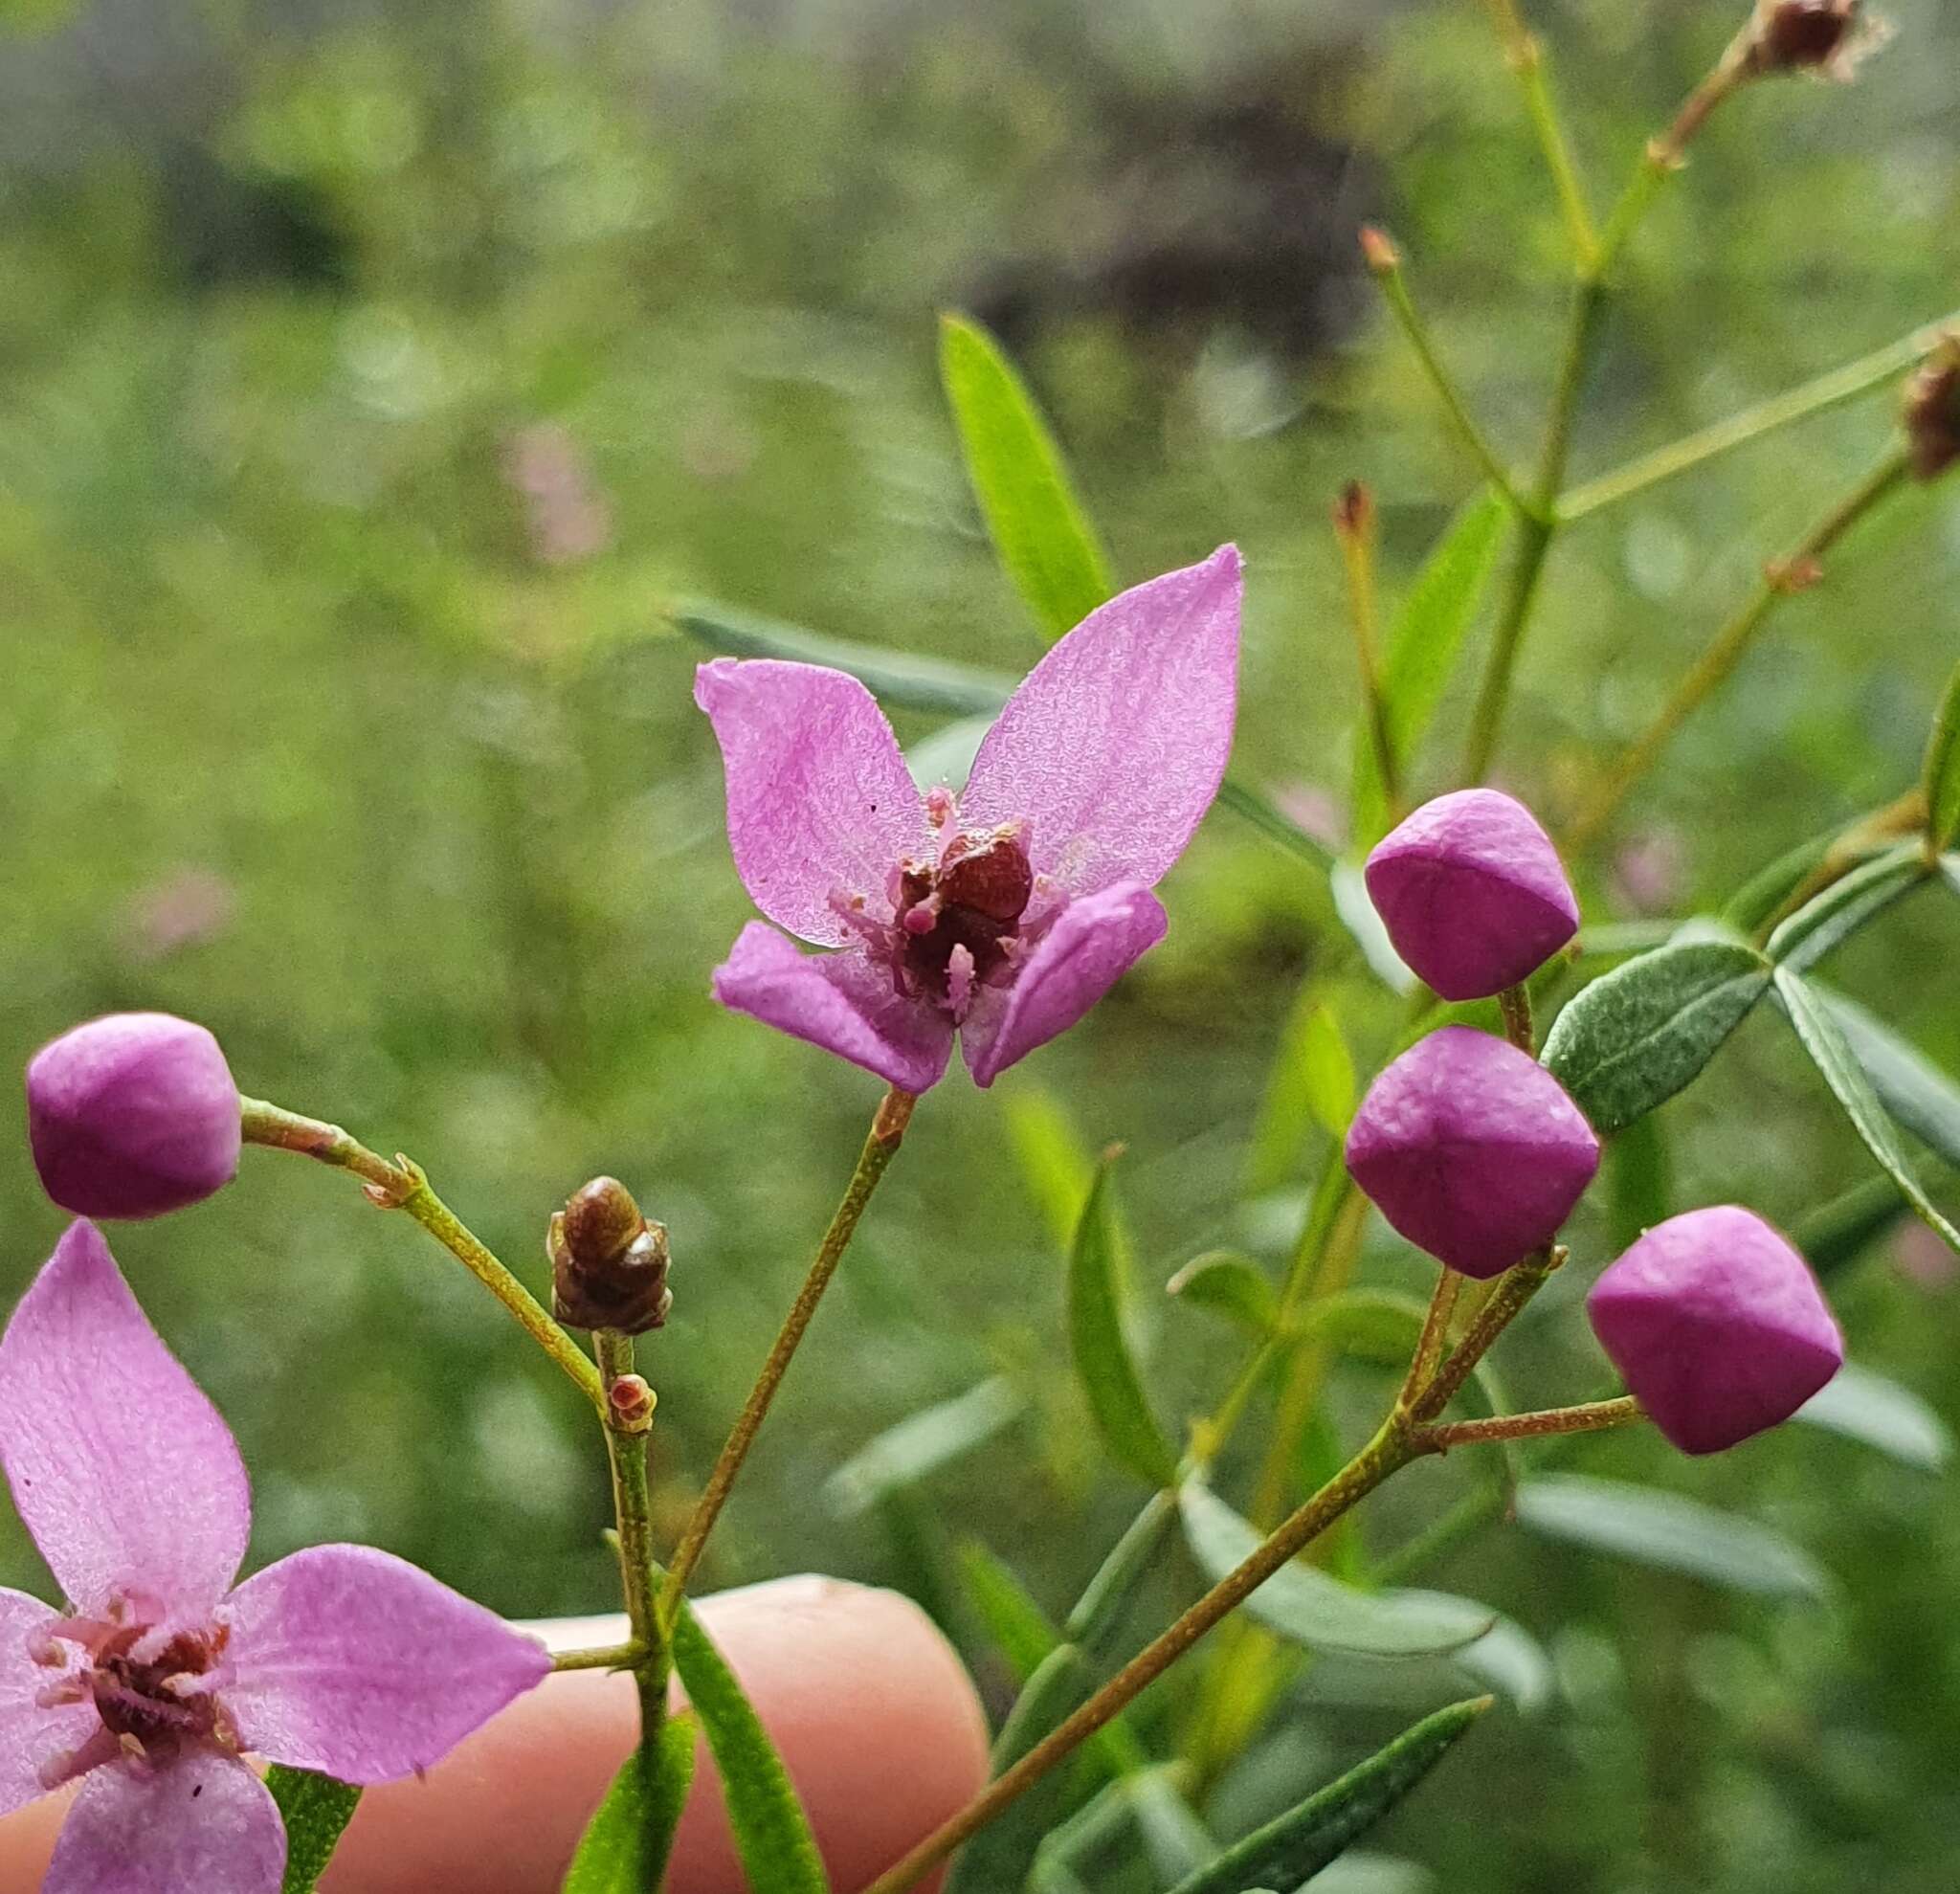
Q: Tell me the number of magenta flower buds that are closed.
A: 4